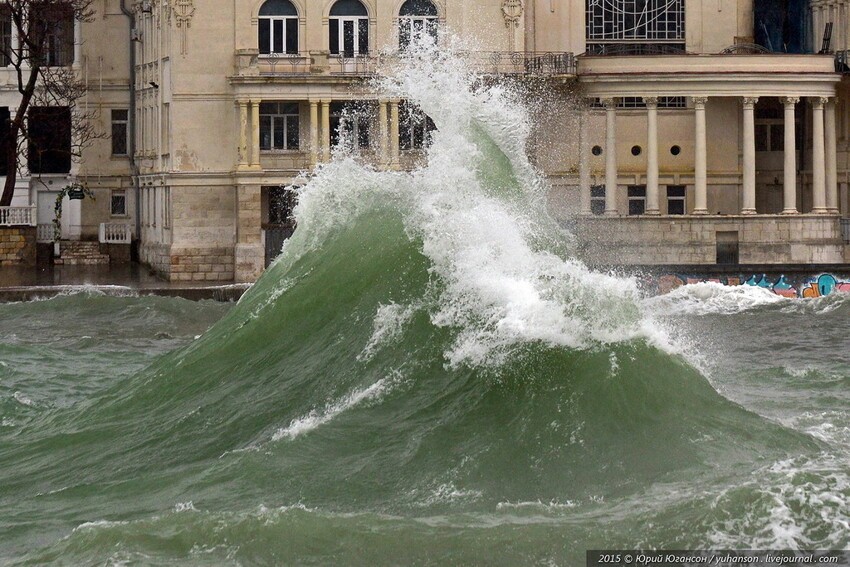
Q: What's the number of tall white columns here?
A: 8